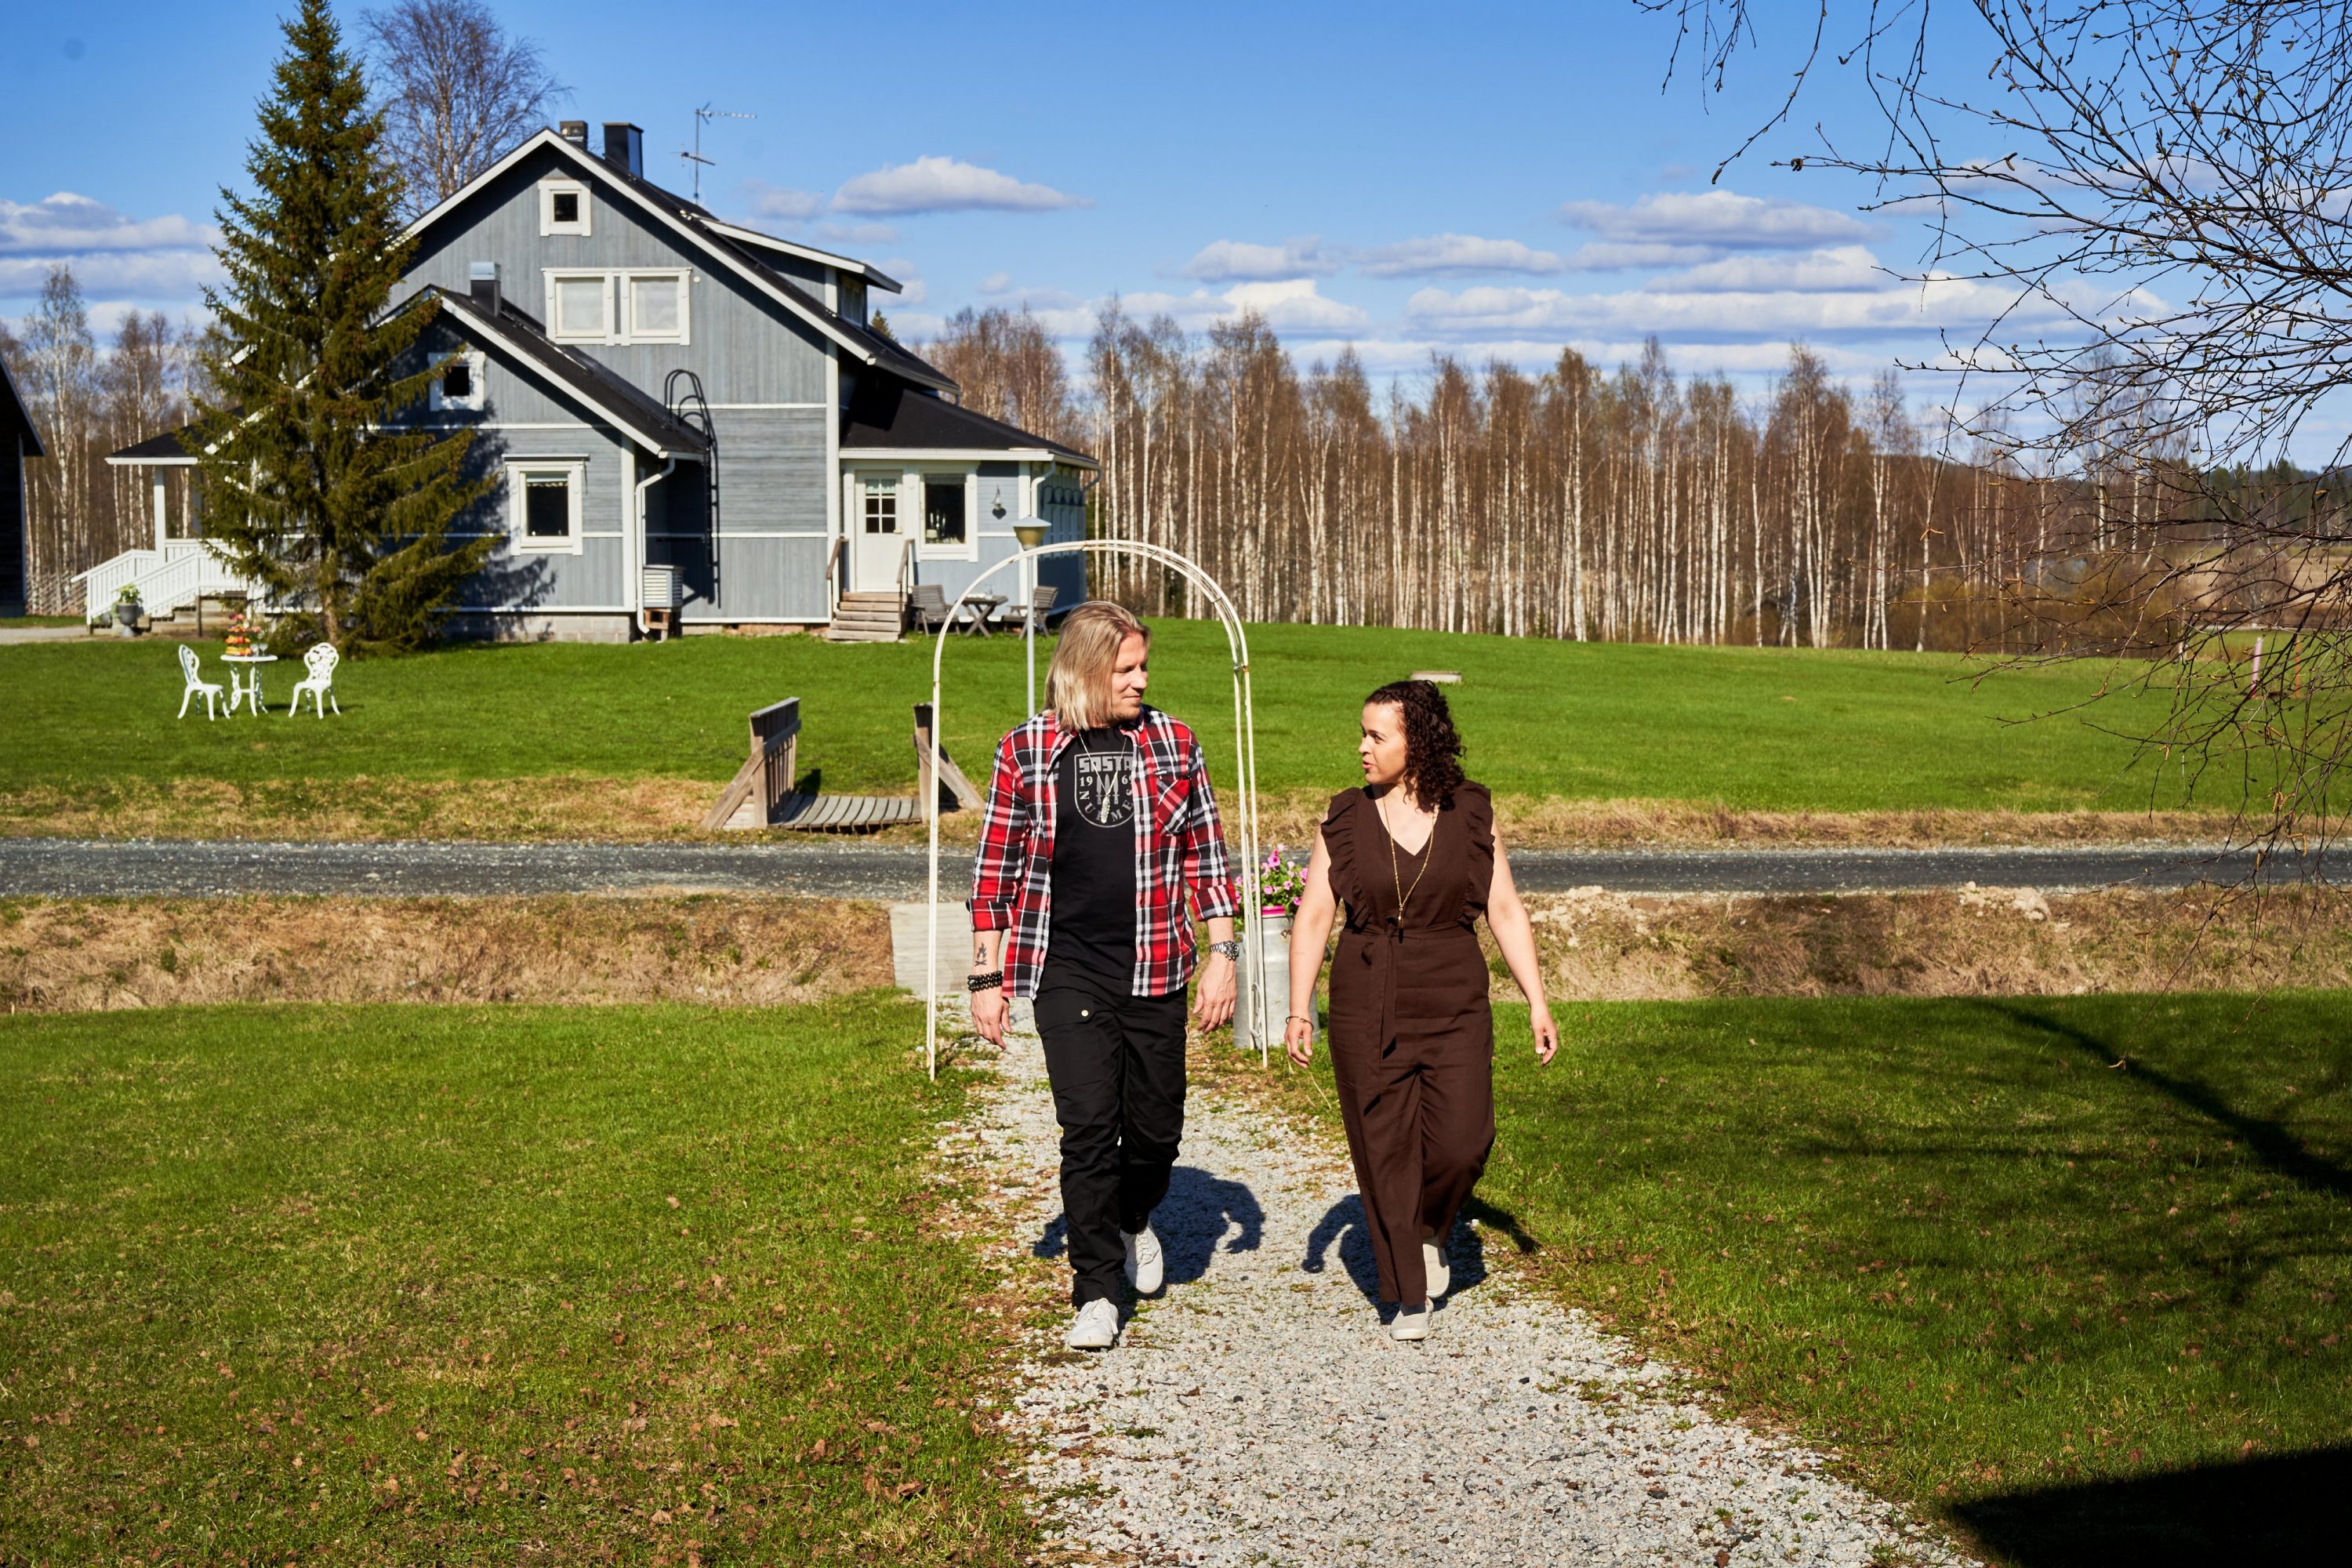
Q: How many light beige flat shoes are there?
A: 2